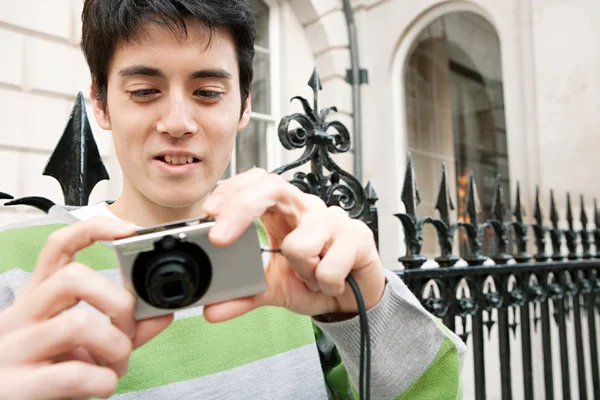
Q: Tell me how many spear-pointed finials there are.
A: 13